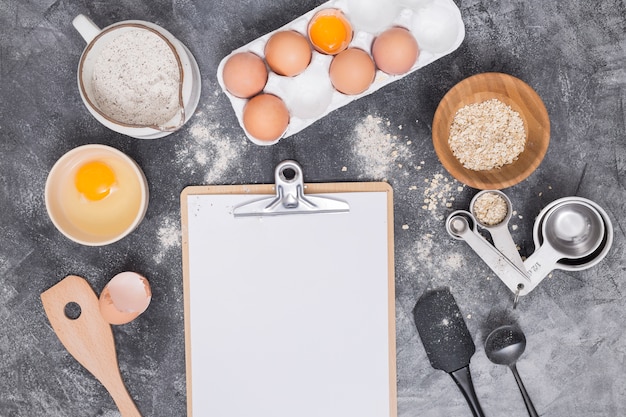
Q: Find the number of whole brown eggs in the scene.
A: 5